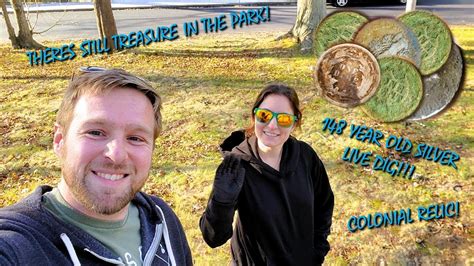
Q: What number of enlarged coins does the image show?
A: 6